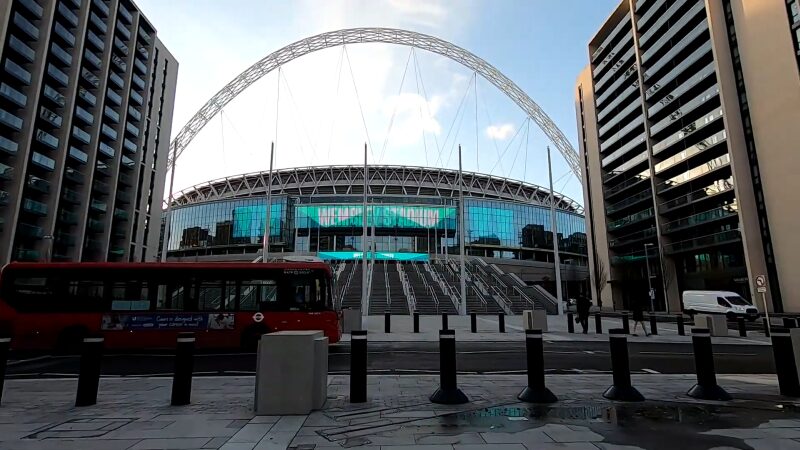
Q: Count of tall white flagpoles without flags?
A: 5